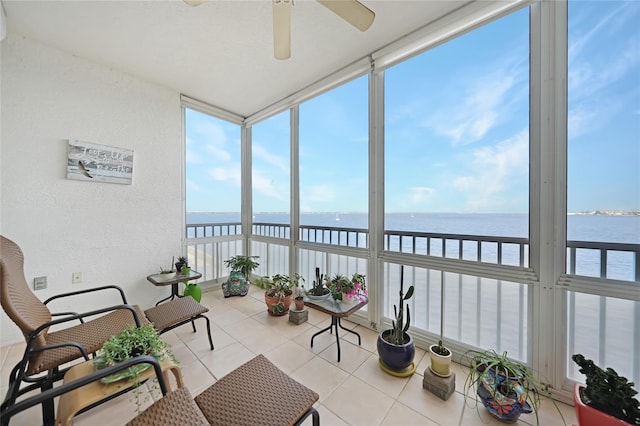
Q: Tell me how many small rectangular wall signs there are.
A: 1